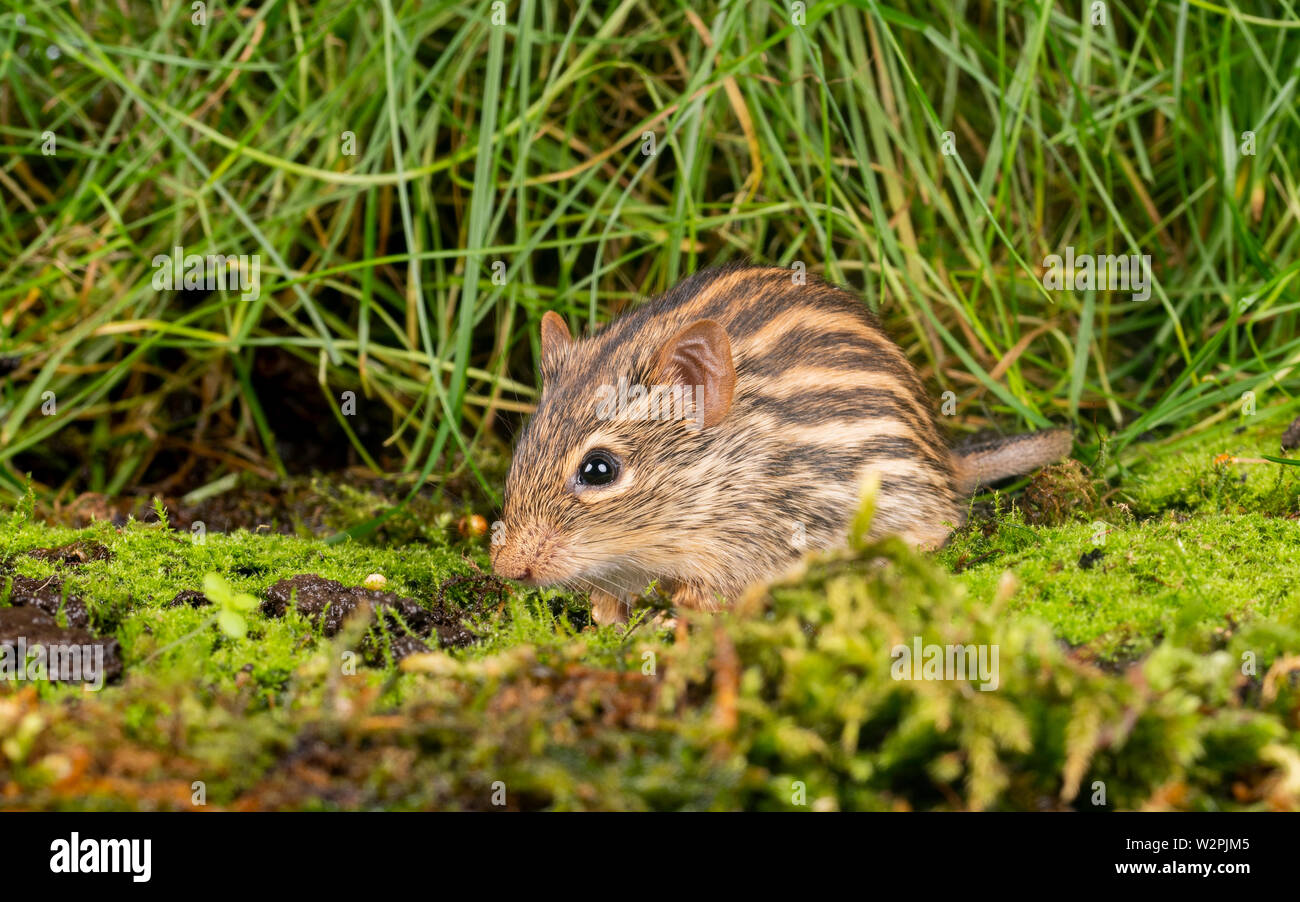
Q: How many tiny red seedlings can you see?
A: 0